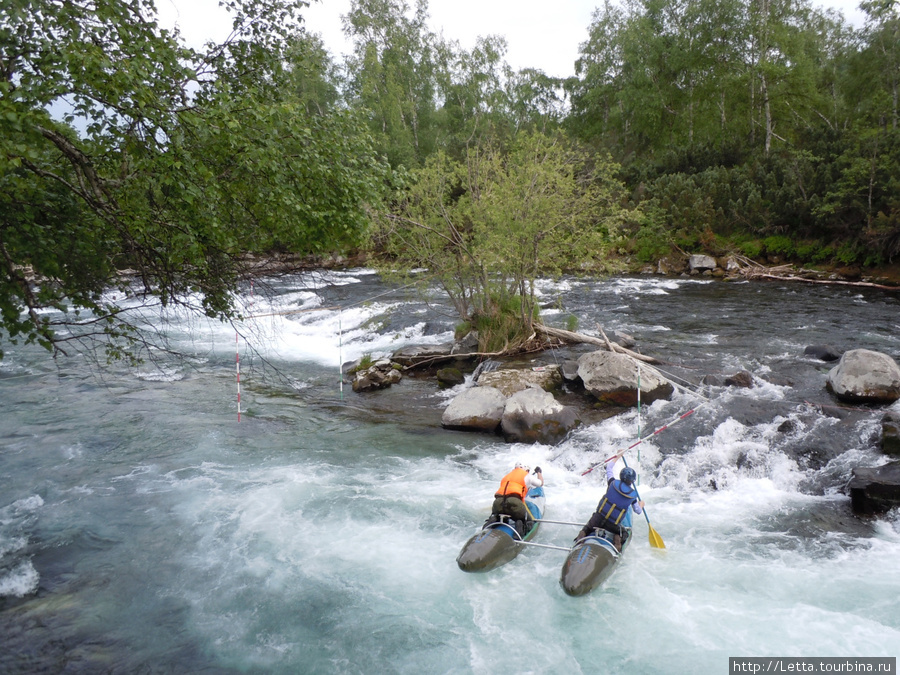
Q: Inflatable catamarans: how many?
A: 1